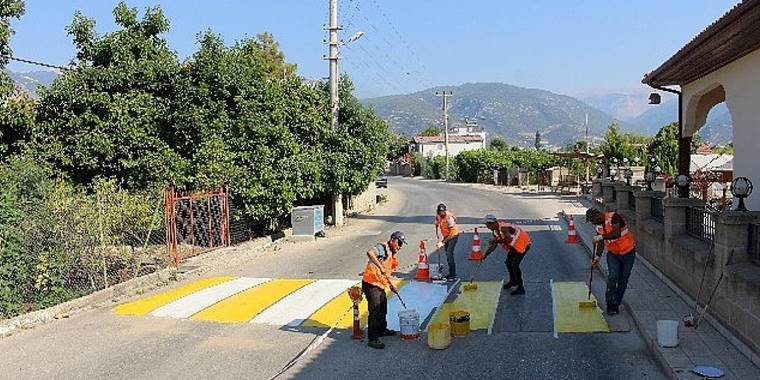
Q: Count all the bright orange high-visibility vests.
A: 4